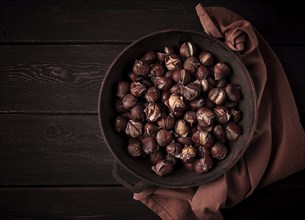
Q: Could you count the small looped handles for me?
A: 1